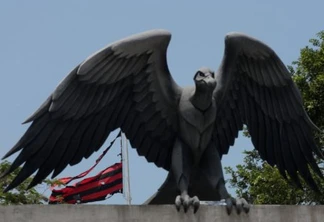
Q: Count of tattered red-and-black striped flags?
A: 1